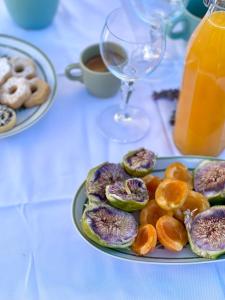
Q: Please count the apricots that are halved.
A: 7